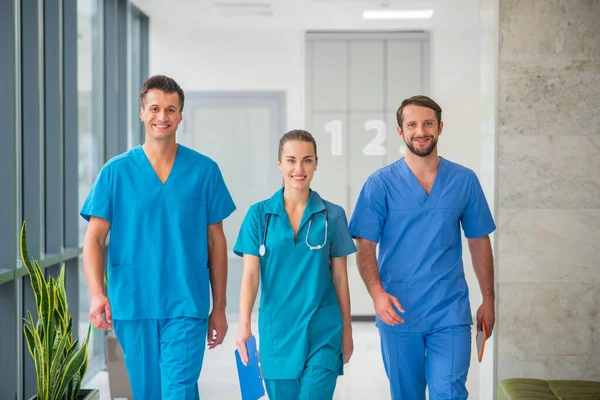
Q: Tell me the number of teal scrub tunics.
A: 1